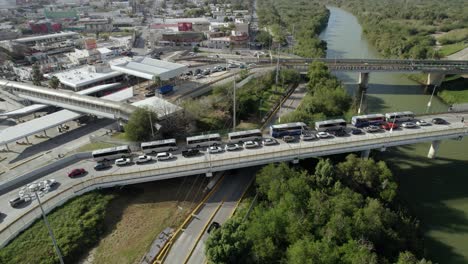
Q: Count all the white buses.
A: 6